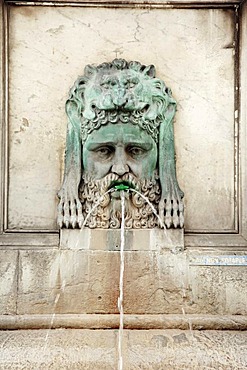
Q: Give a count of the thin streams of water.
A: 3